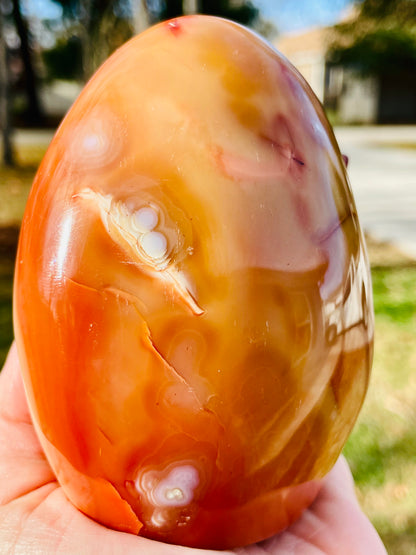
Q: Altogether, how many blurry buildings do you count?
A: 1